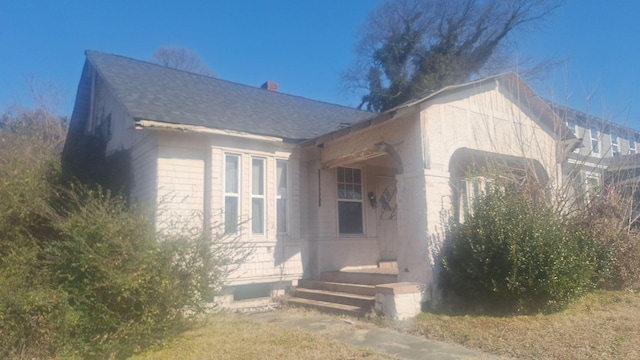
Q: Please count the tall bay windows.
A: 3